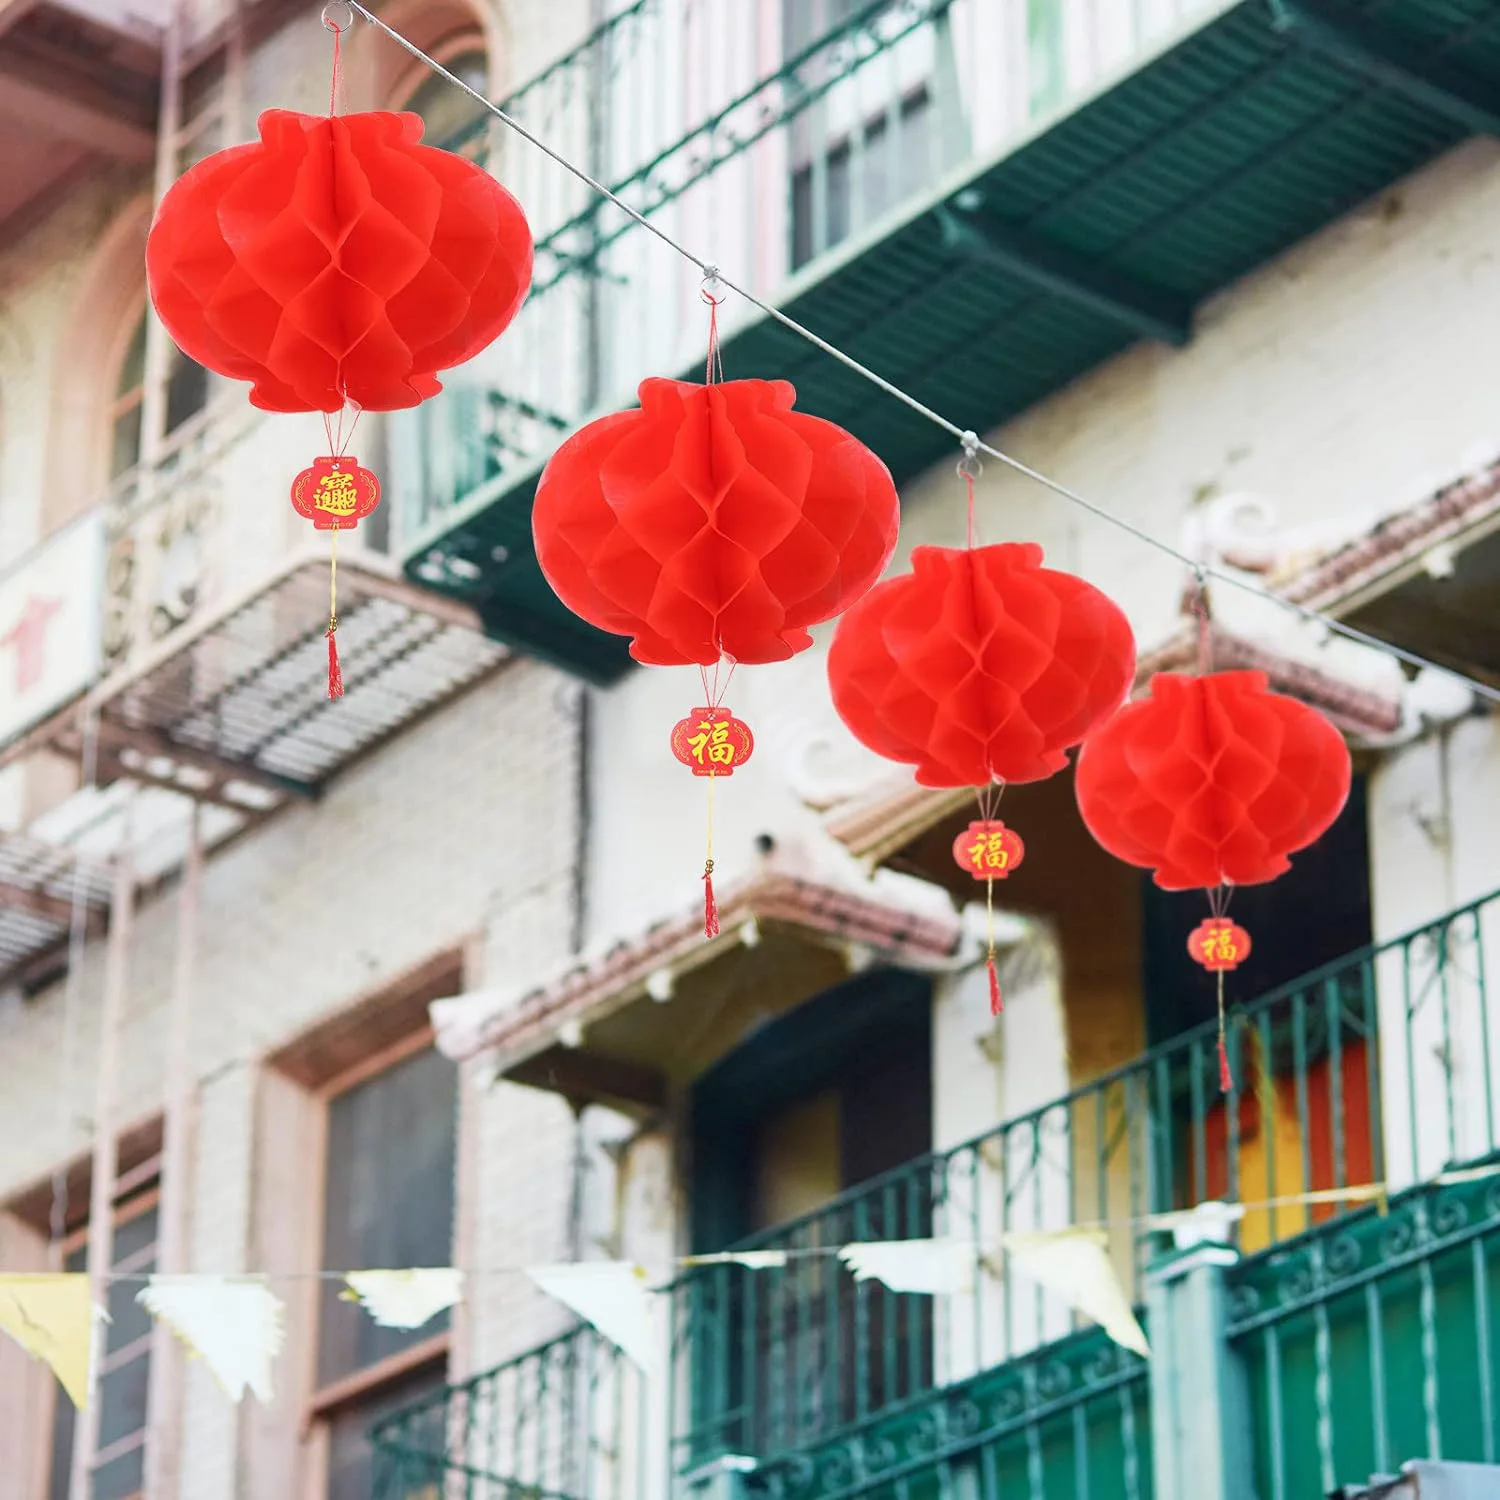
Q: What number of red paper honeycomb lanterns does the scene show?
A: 4